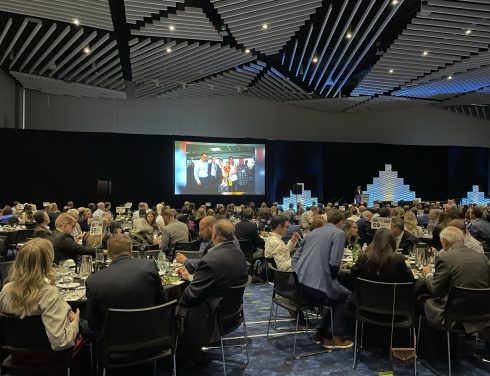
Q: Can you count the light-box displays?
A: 3